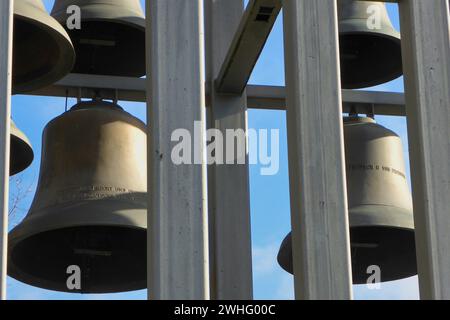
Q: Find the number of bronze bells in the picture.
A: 6